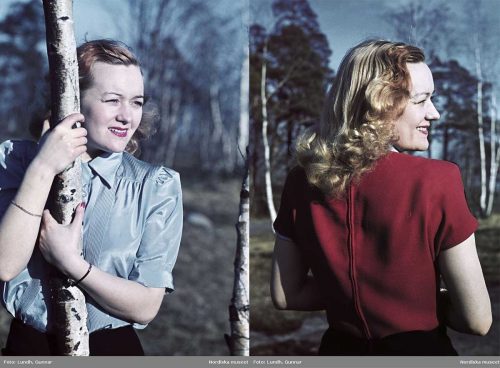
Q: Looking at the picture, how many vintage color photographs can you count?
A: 2